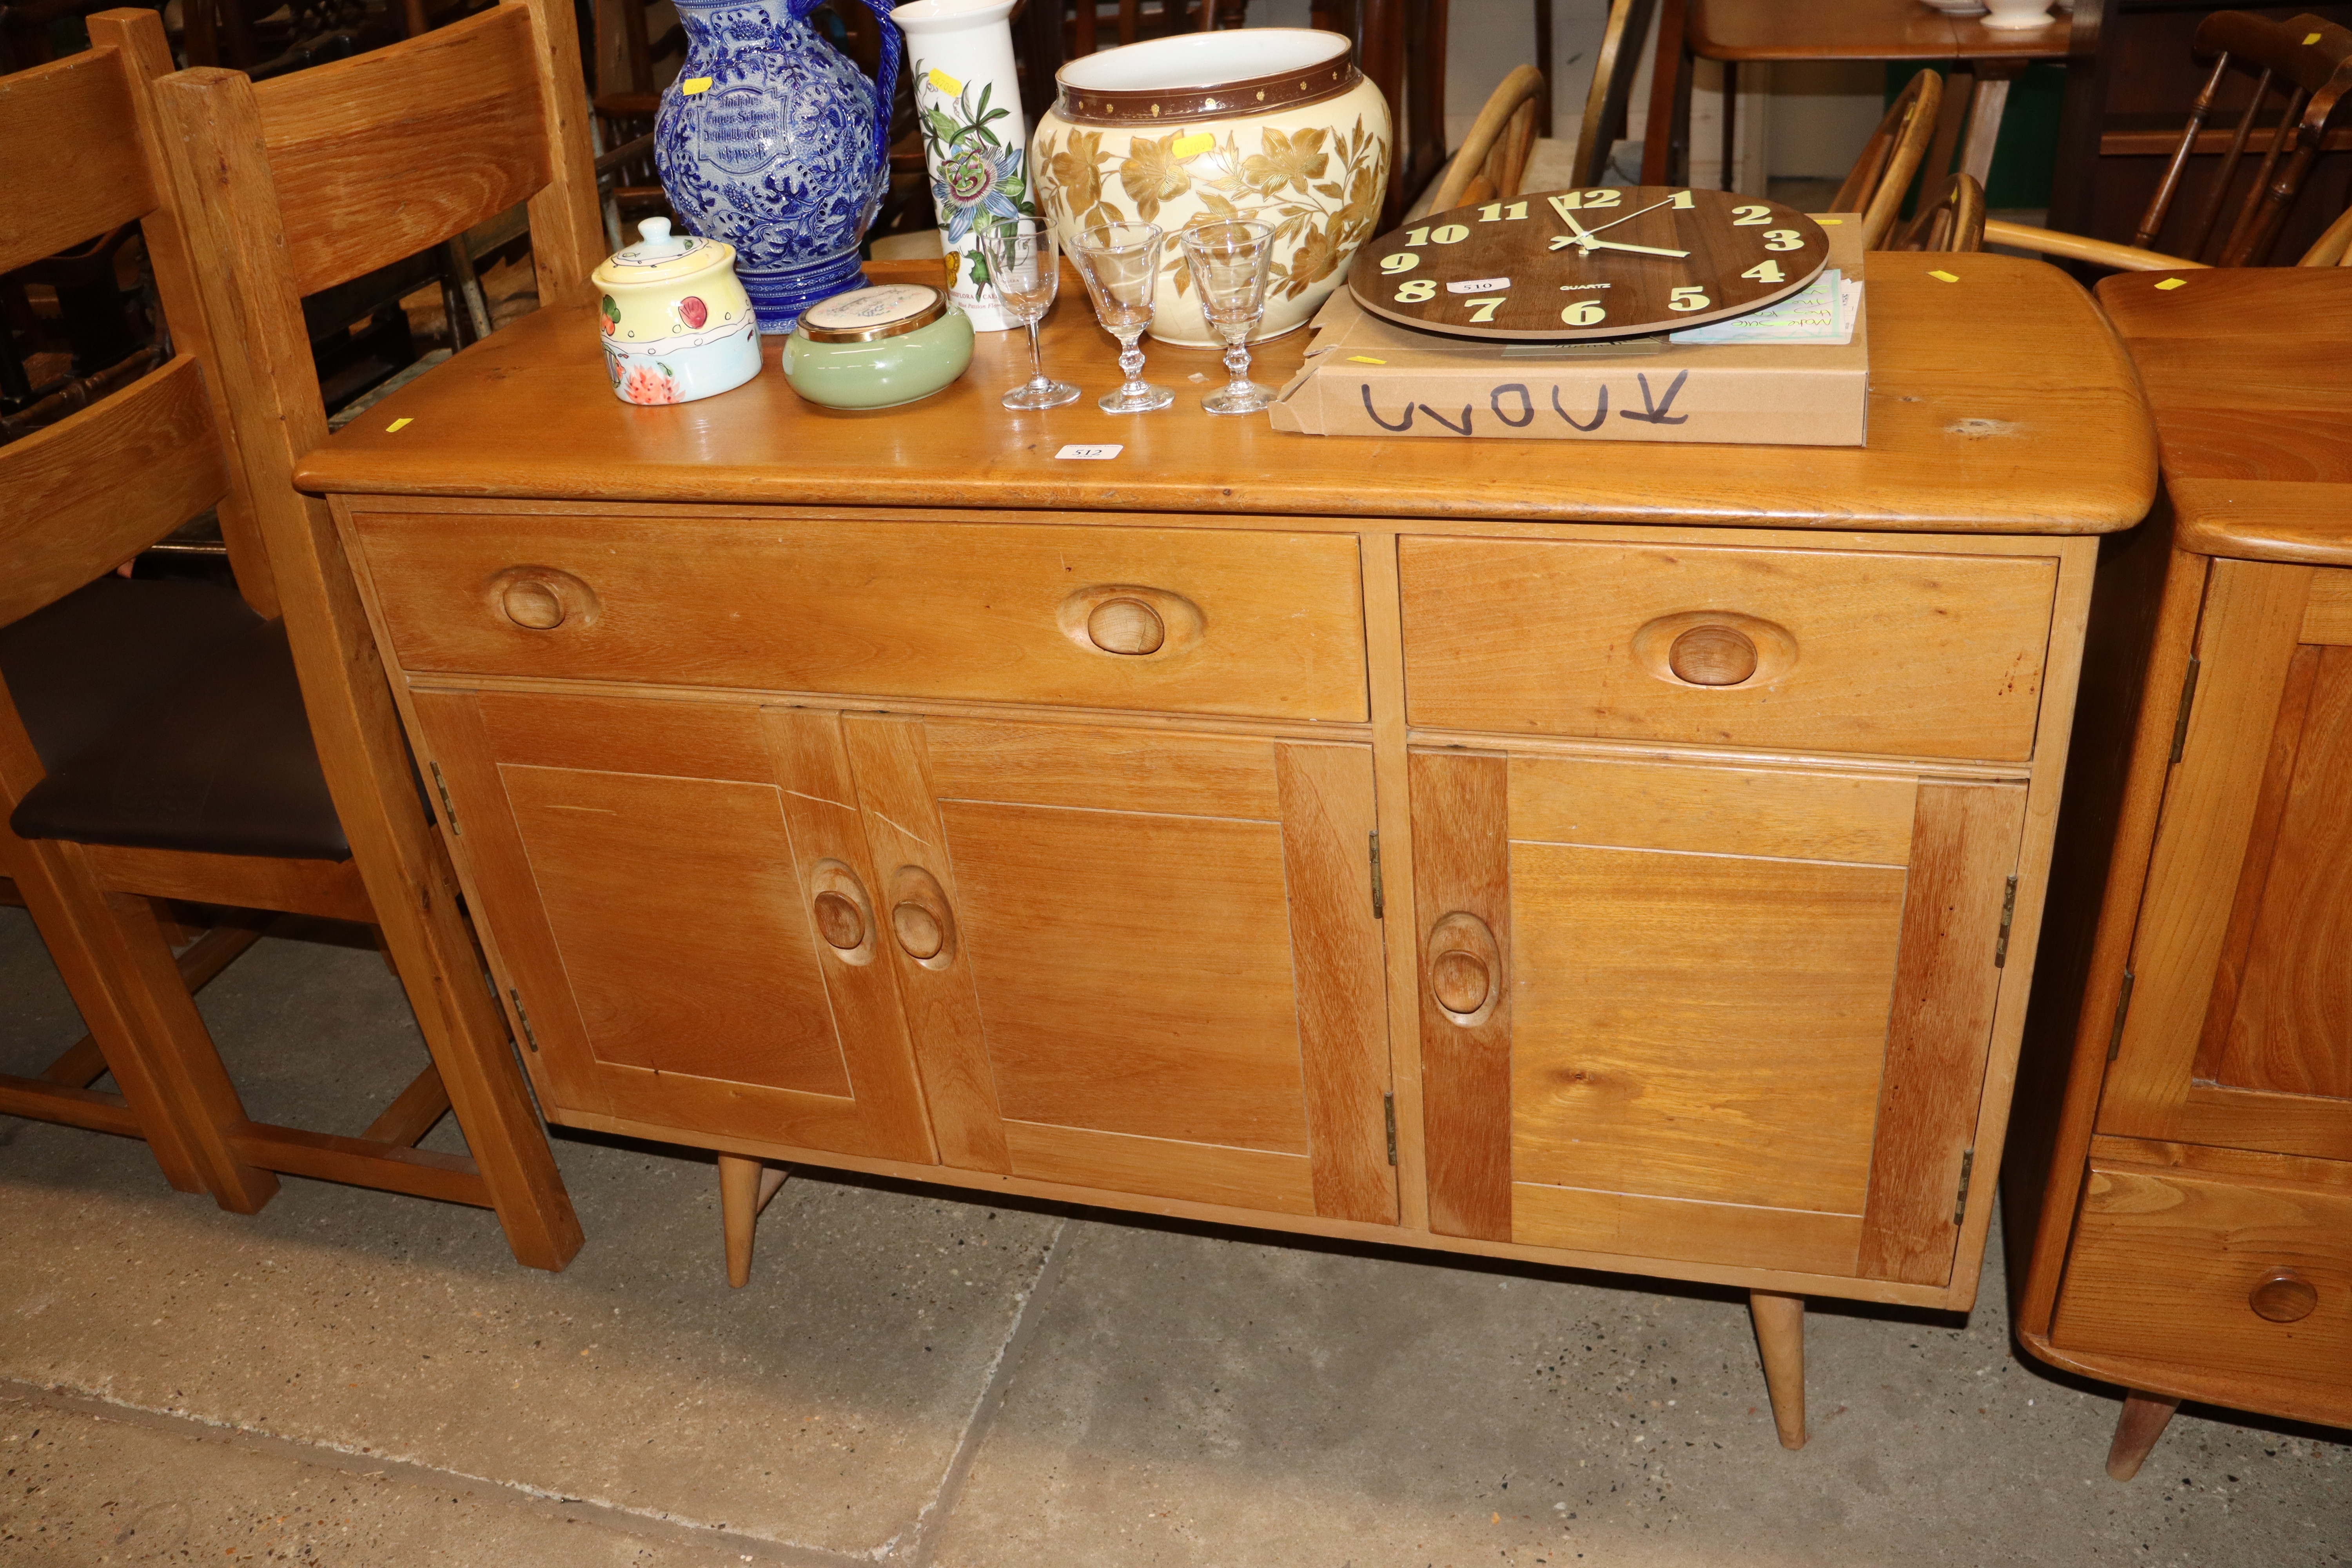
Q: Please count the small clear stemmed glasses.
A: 3